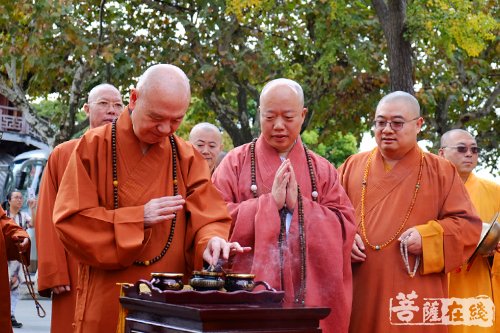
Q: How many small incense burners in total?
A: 3